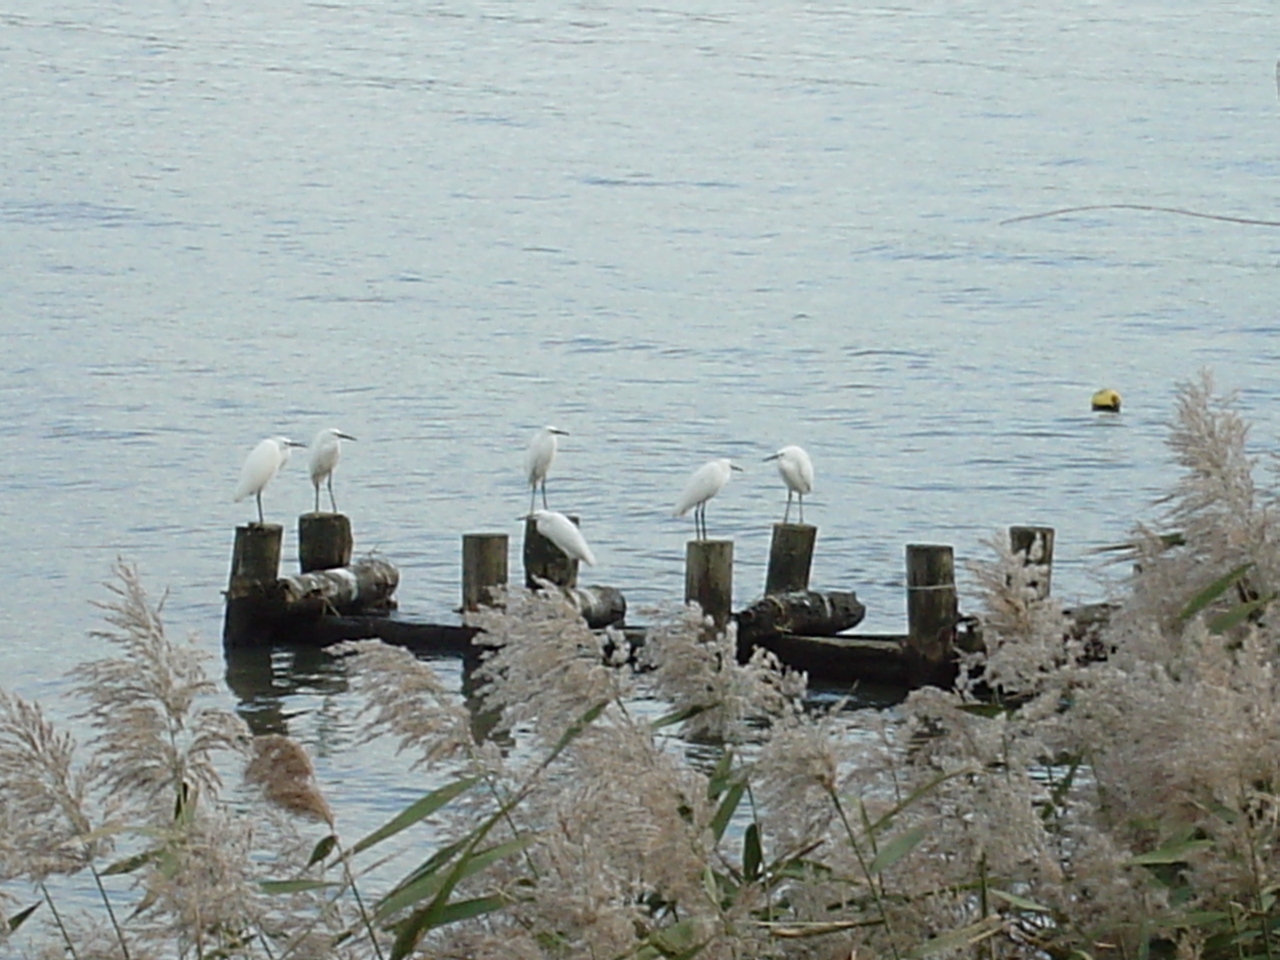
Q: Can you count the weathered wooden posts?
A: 8